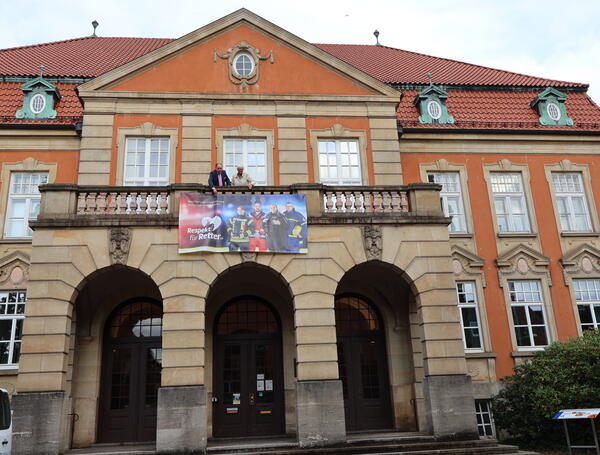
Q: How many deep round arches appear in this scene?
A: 3